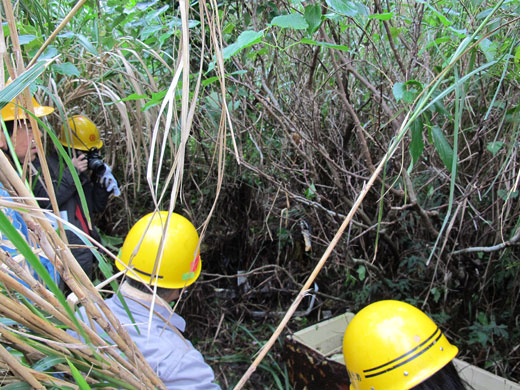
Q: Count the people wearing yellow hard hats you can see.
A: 4